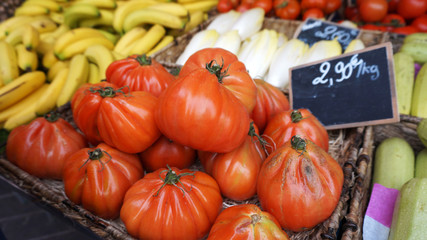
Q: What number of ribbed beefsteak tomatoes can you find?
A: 12